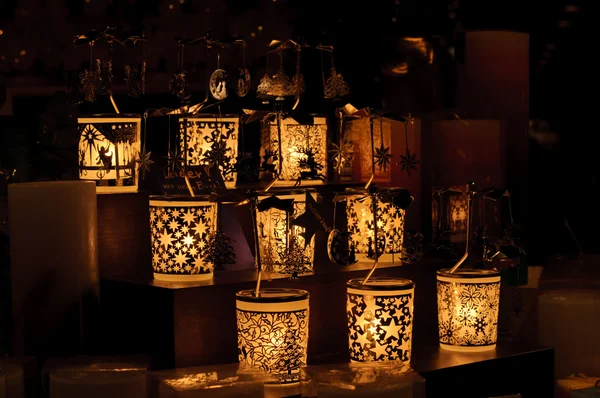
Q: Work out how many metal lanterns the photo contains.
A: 9